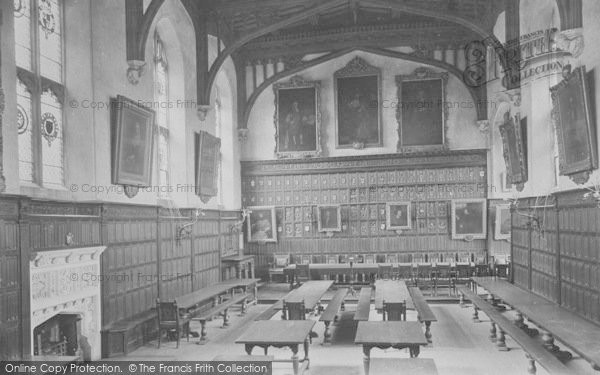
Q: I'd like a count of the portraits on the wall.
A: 12